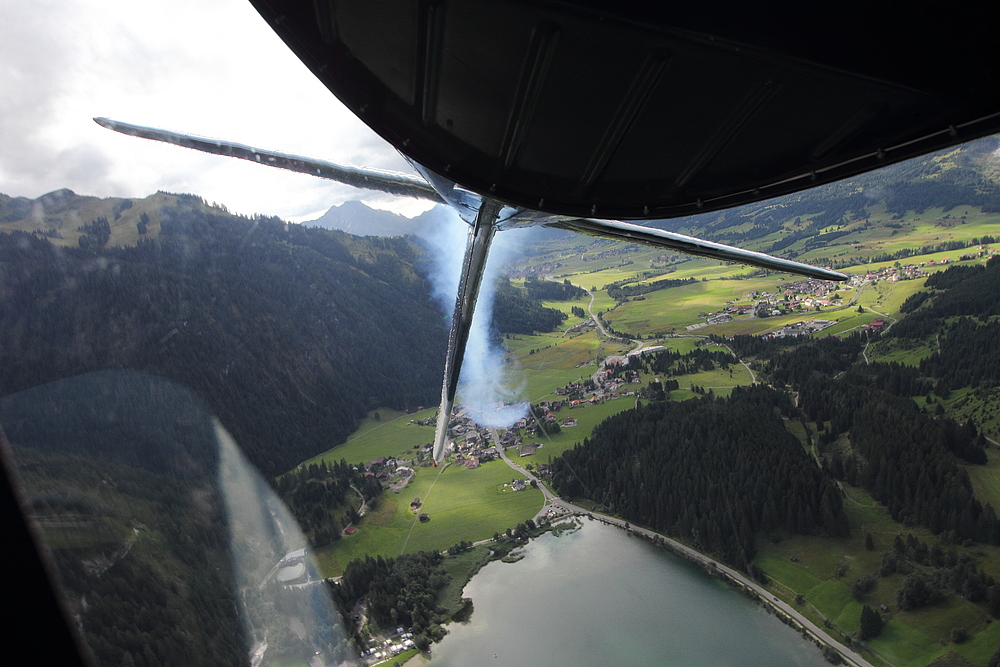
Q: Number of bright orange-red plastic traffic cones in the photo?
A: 0